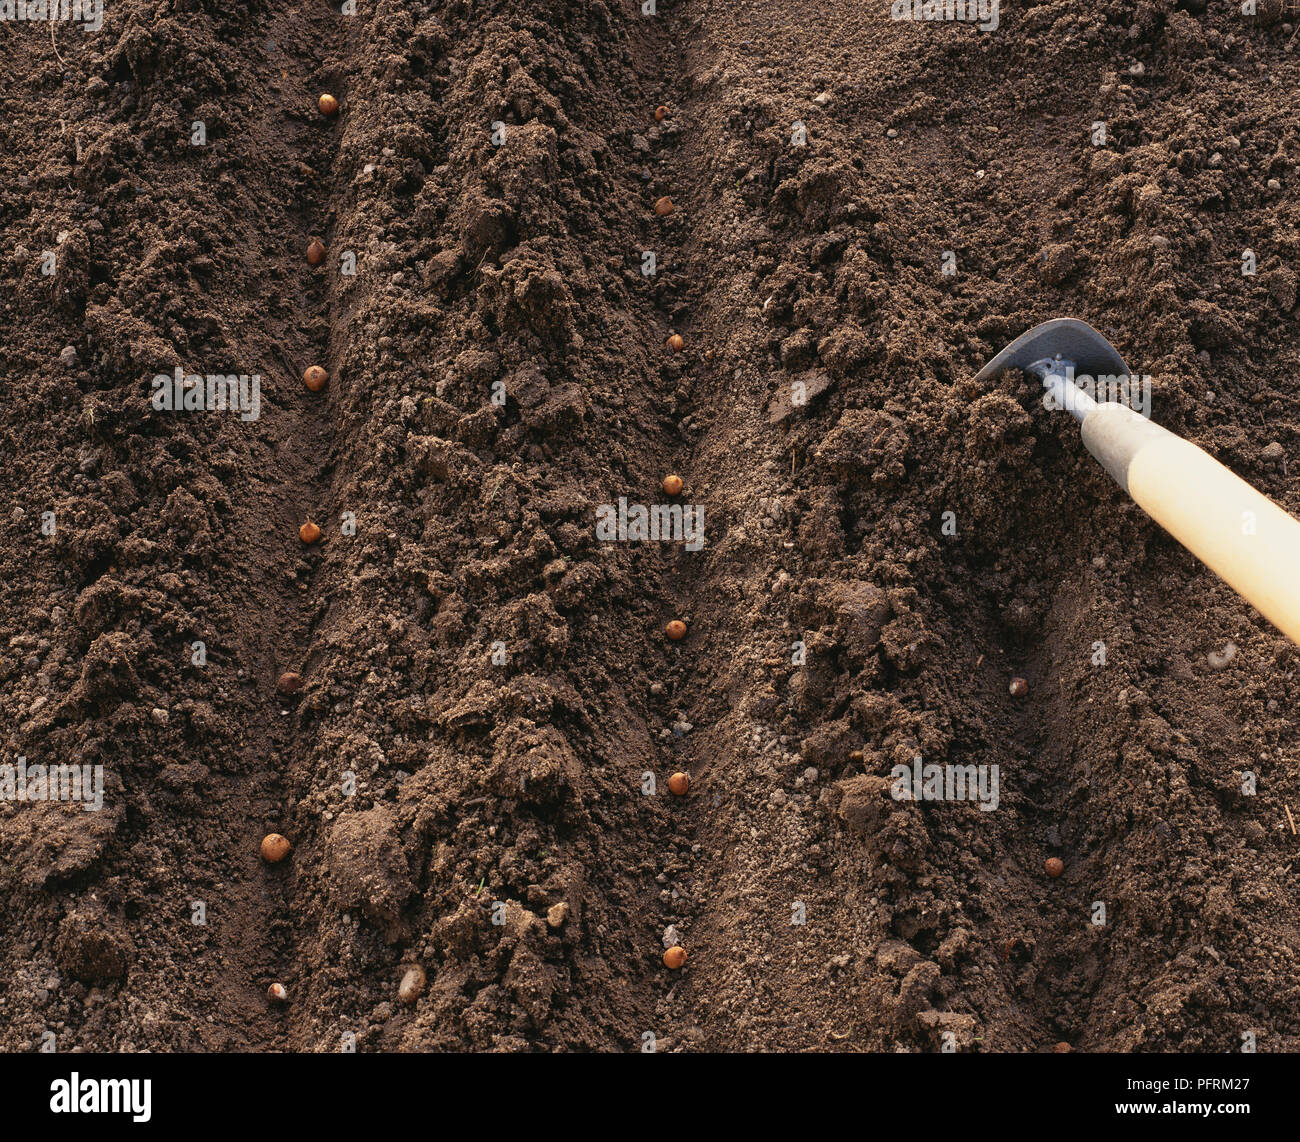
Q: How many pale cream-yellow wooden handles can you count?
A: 1